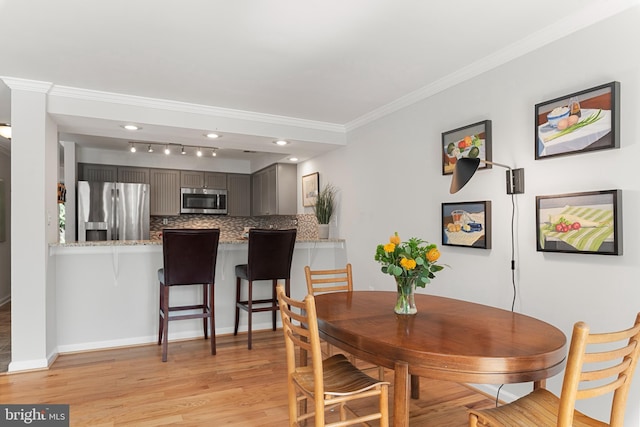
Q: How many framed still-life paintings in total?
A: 4